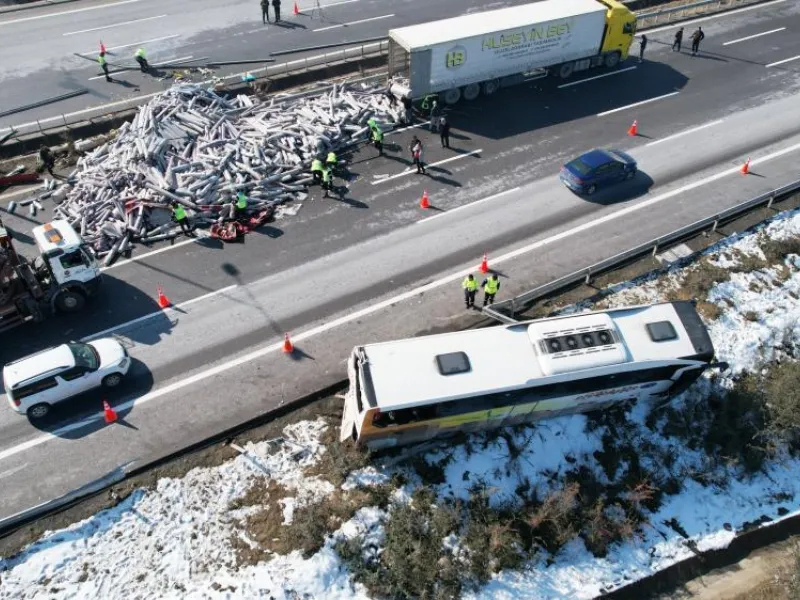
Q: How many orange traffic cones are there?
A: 9